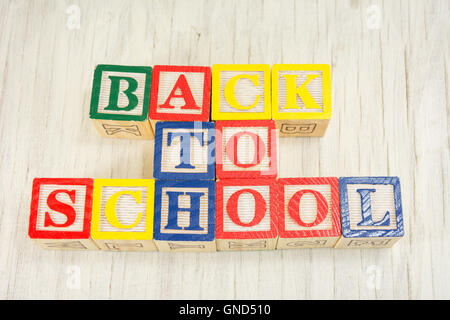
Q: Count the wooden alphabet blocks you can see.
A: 12